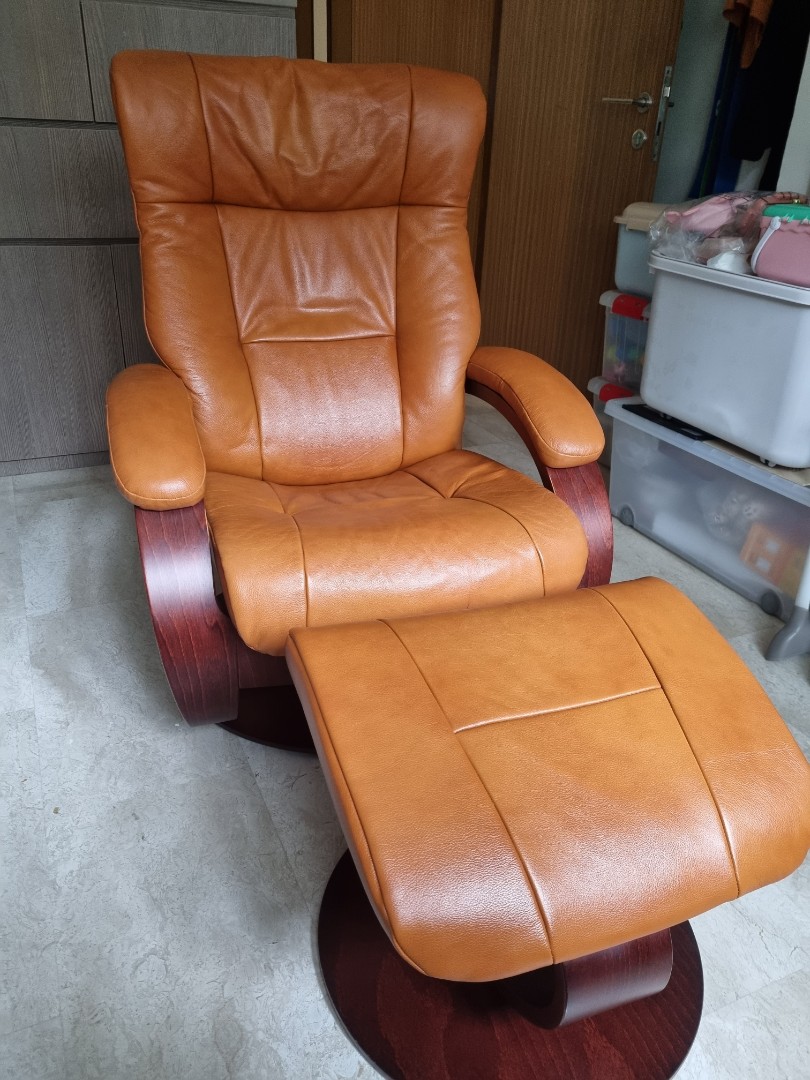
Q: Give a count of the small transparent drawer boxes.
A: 2